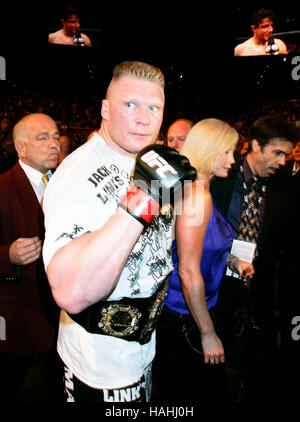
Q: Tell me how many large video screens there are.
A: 2